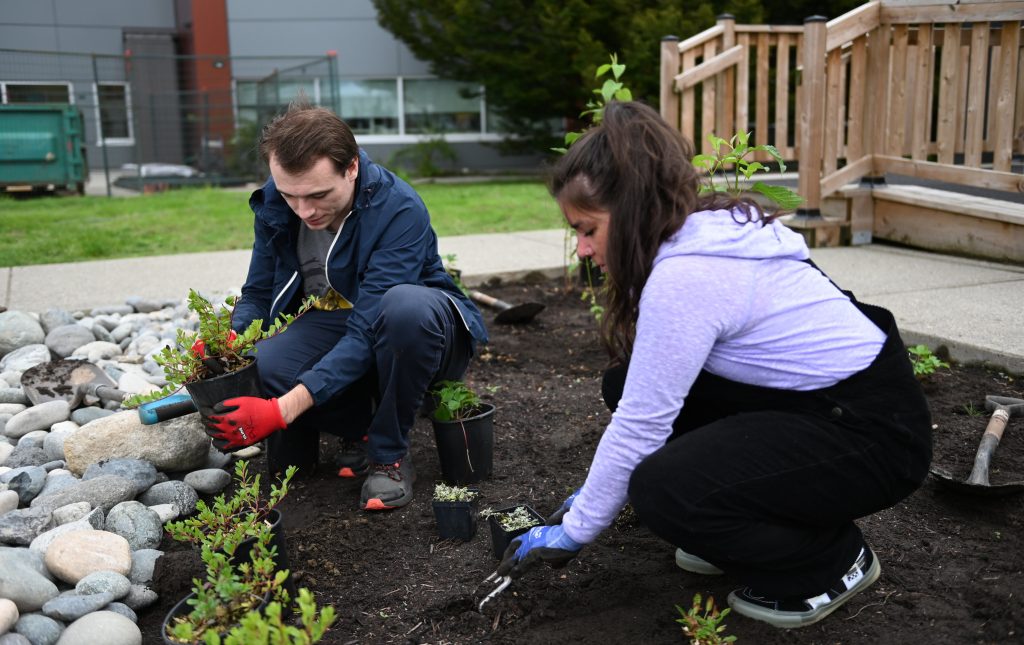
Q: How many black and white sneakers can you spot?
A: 2